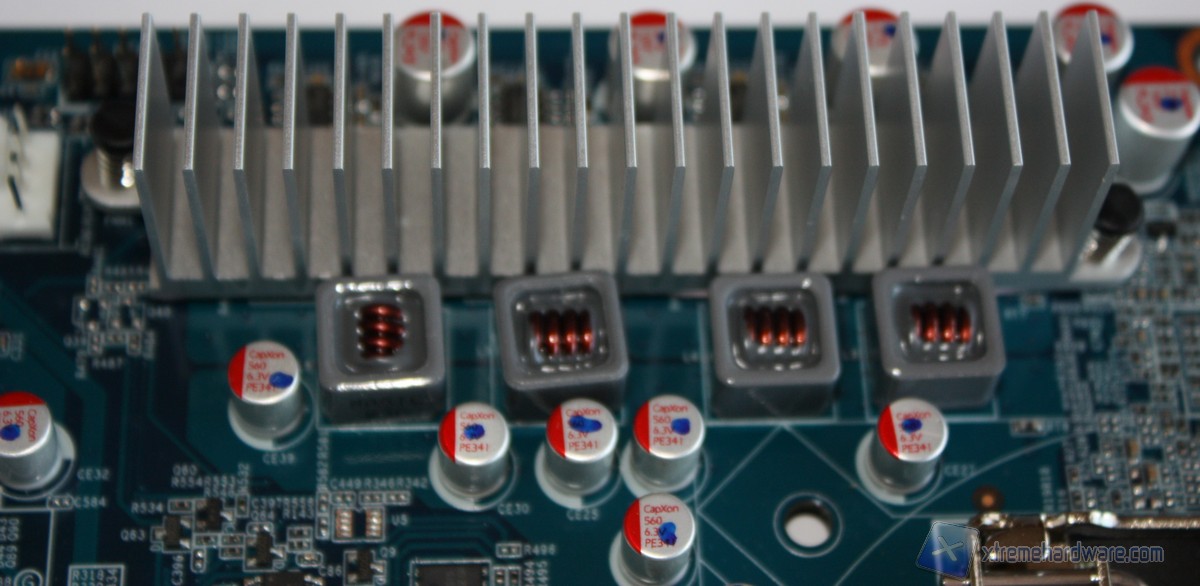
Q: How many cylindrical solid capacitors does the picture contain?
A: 12